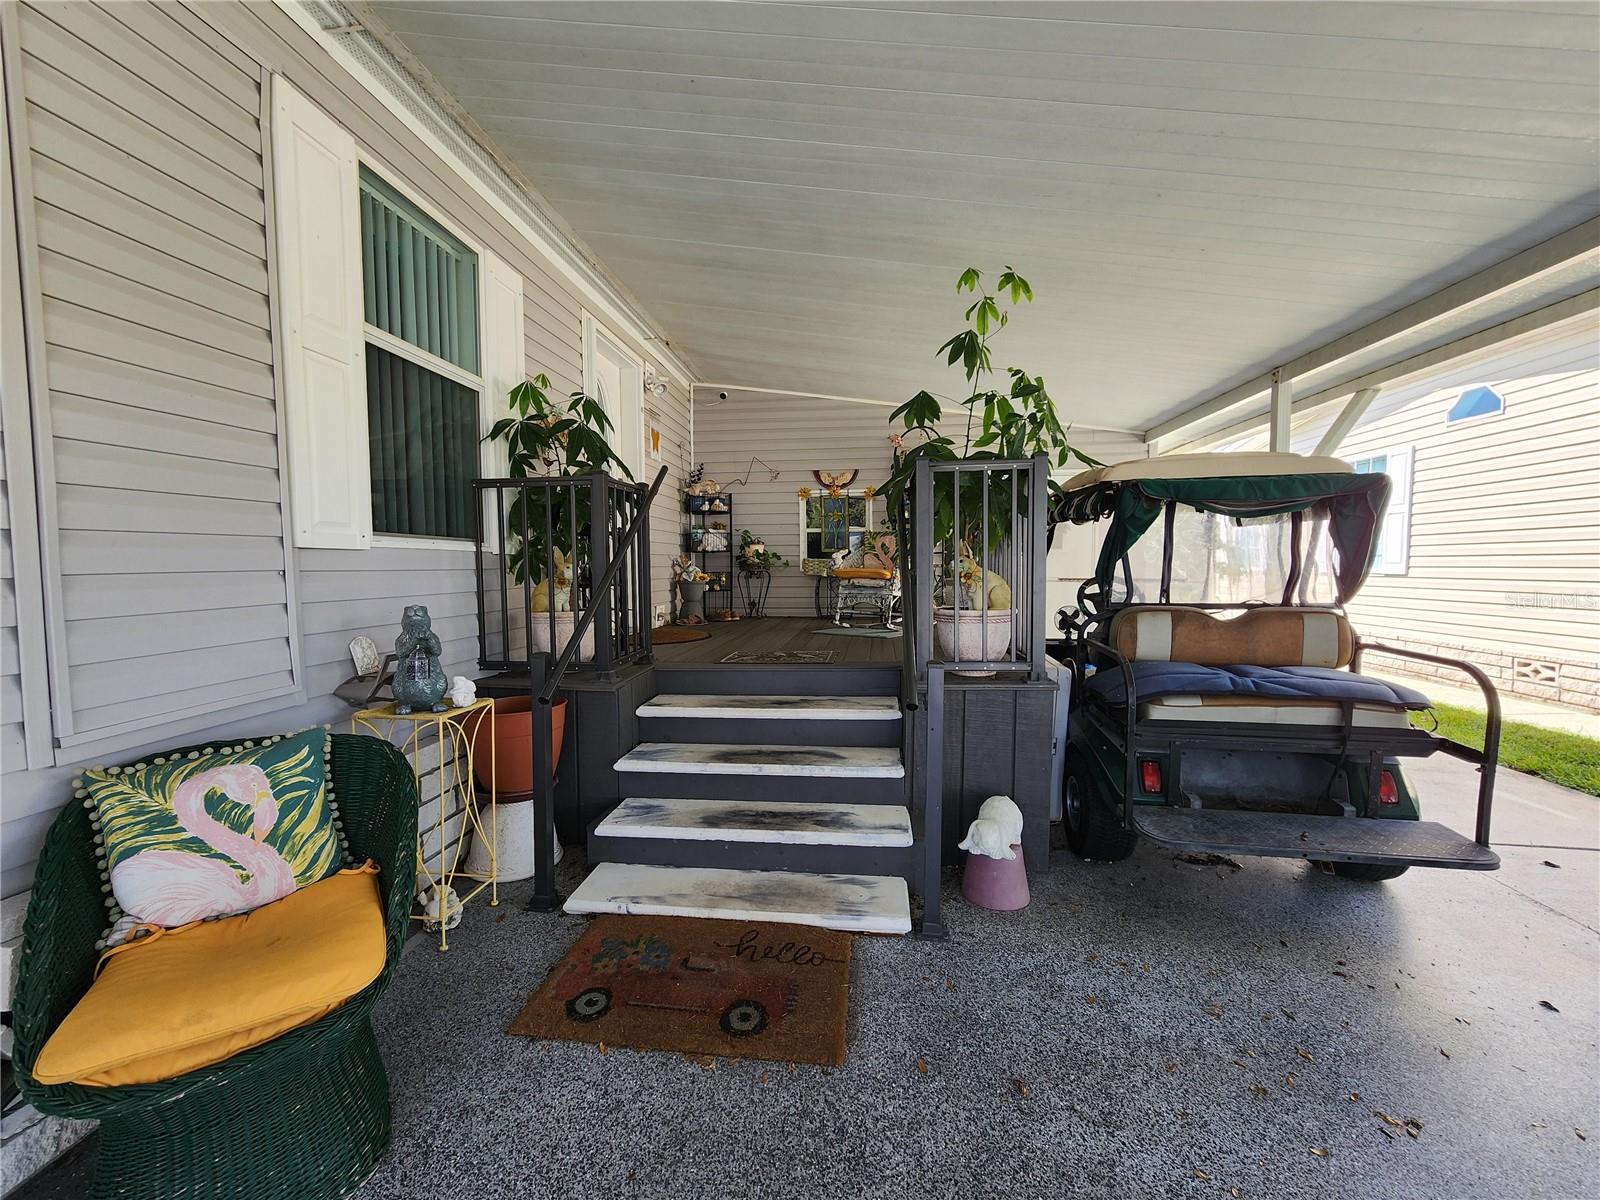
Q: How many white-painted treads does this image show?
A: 4